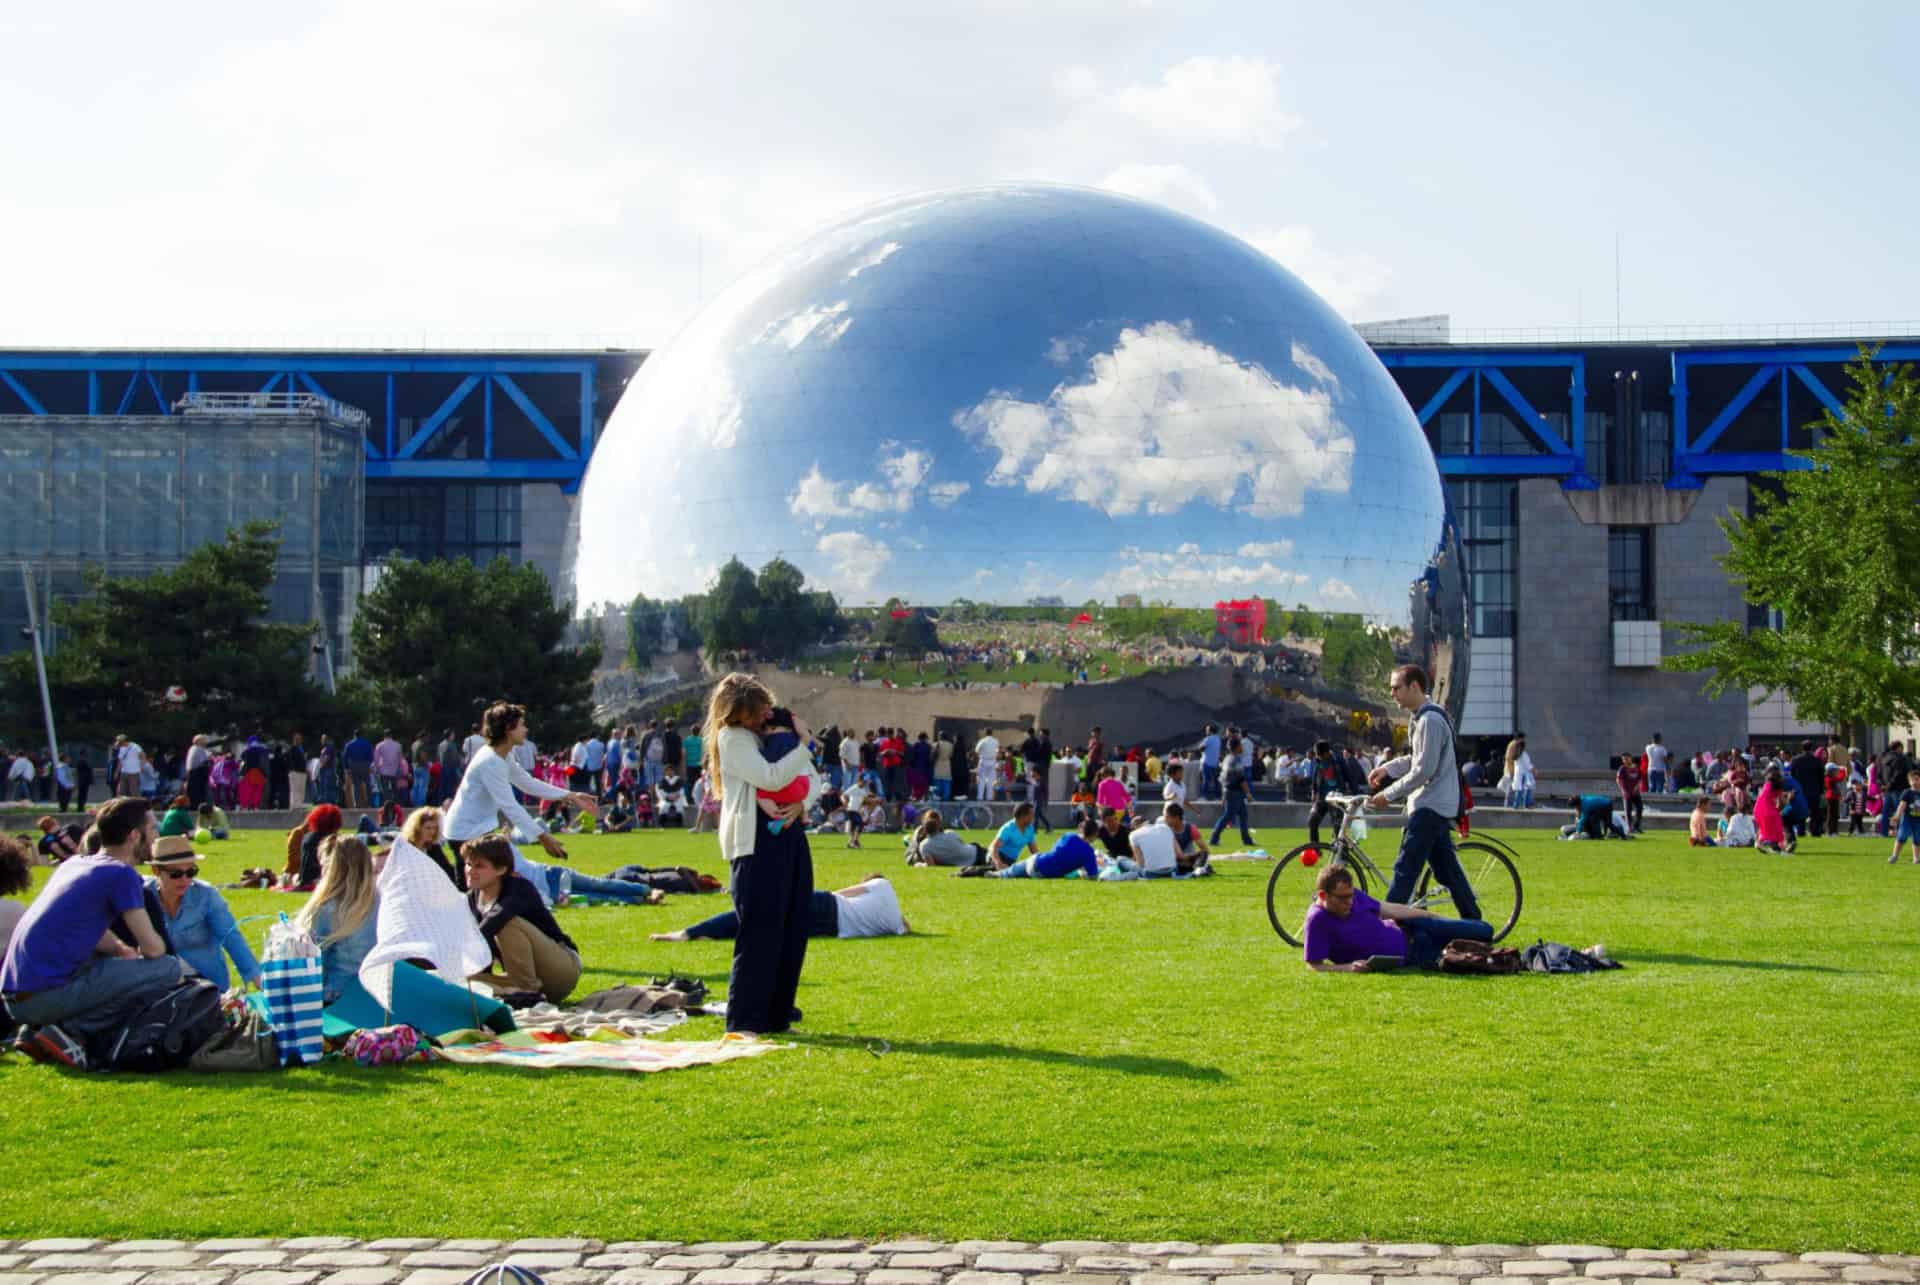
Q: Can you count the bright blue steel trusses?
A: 3